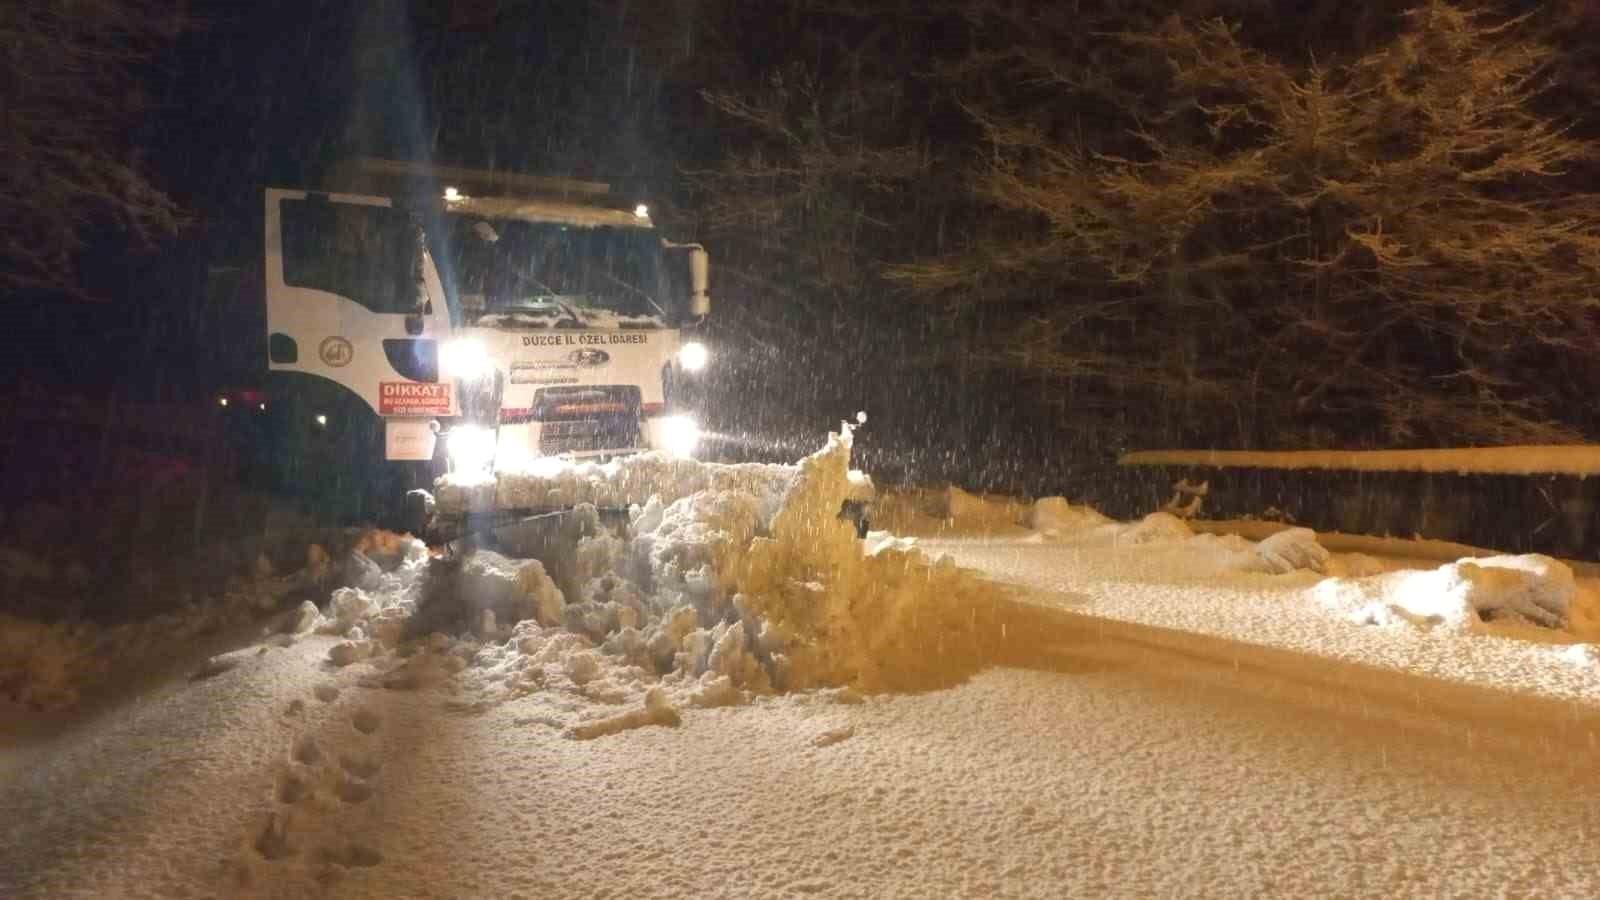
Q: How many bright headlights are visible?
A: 4